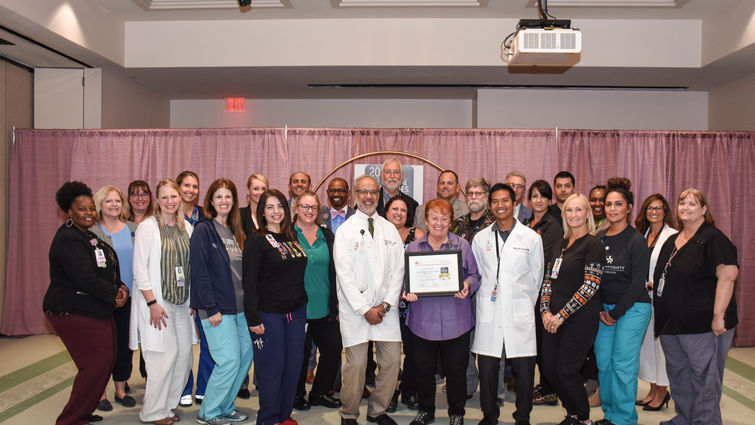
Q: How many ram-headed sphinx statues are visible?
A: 0